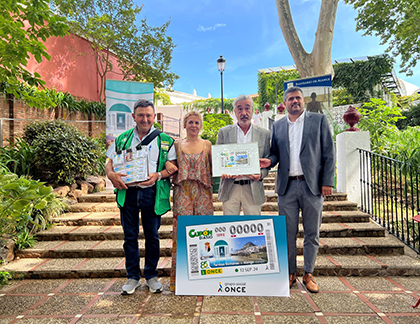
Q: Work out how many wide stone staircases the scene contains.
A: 1